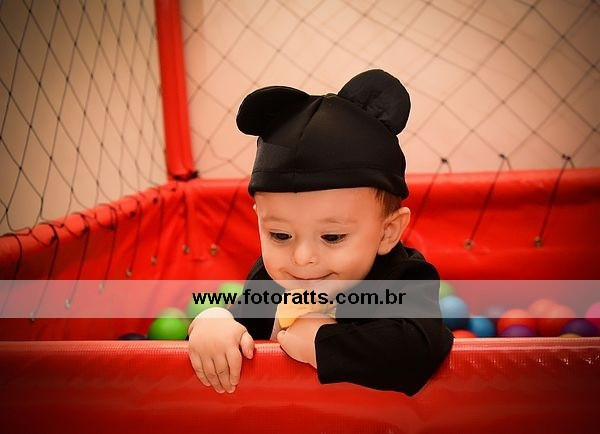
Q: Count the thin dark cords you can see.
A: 11